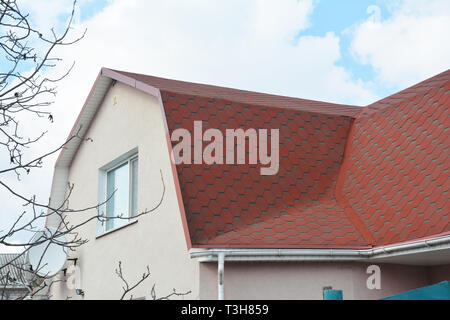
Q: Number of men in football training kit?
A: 0